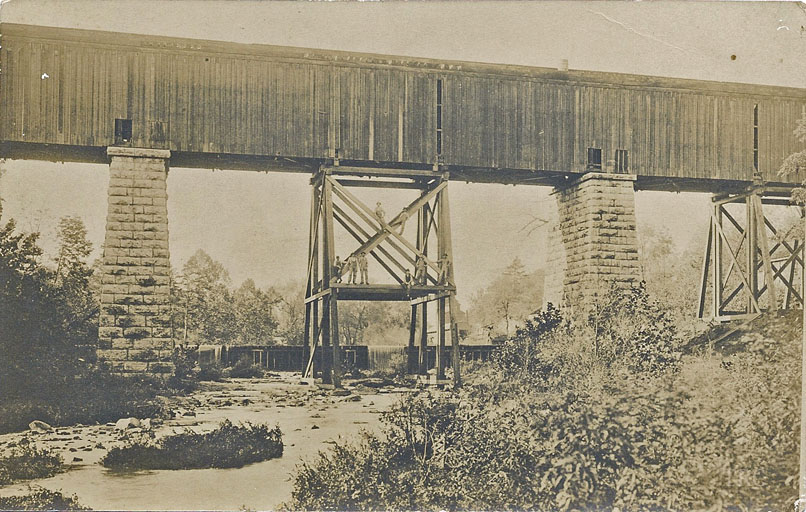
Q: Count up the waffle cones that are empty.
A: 0